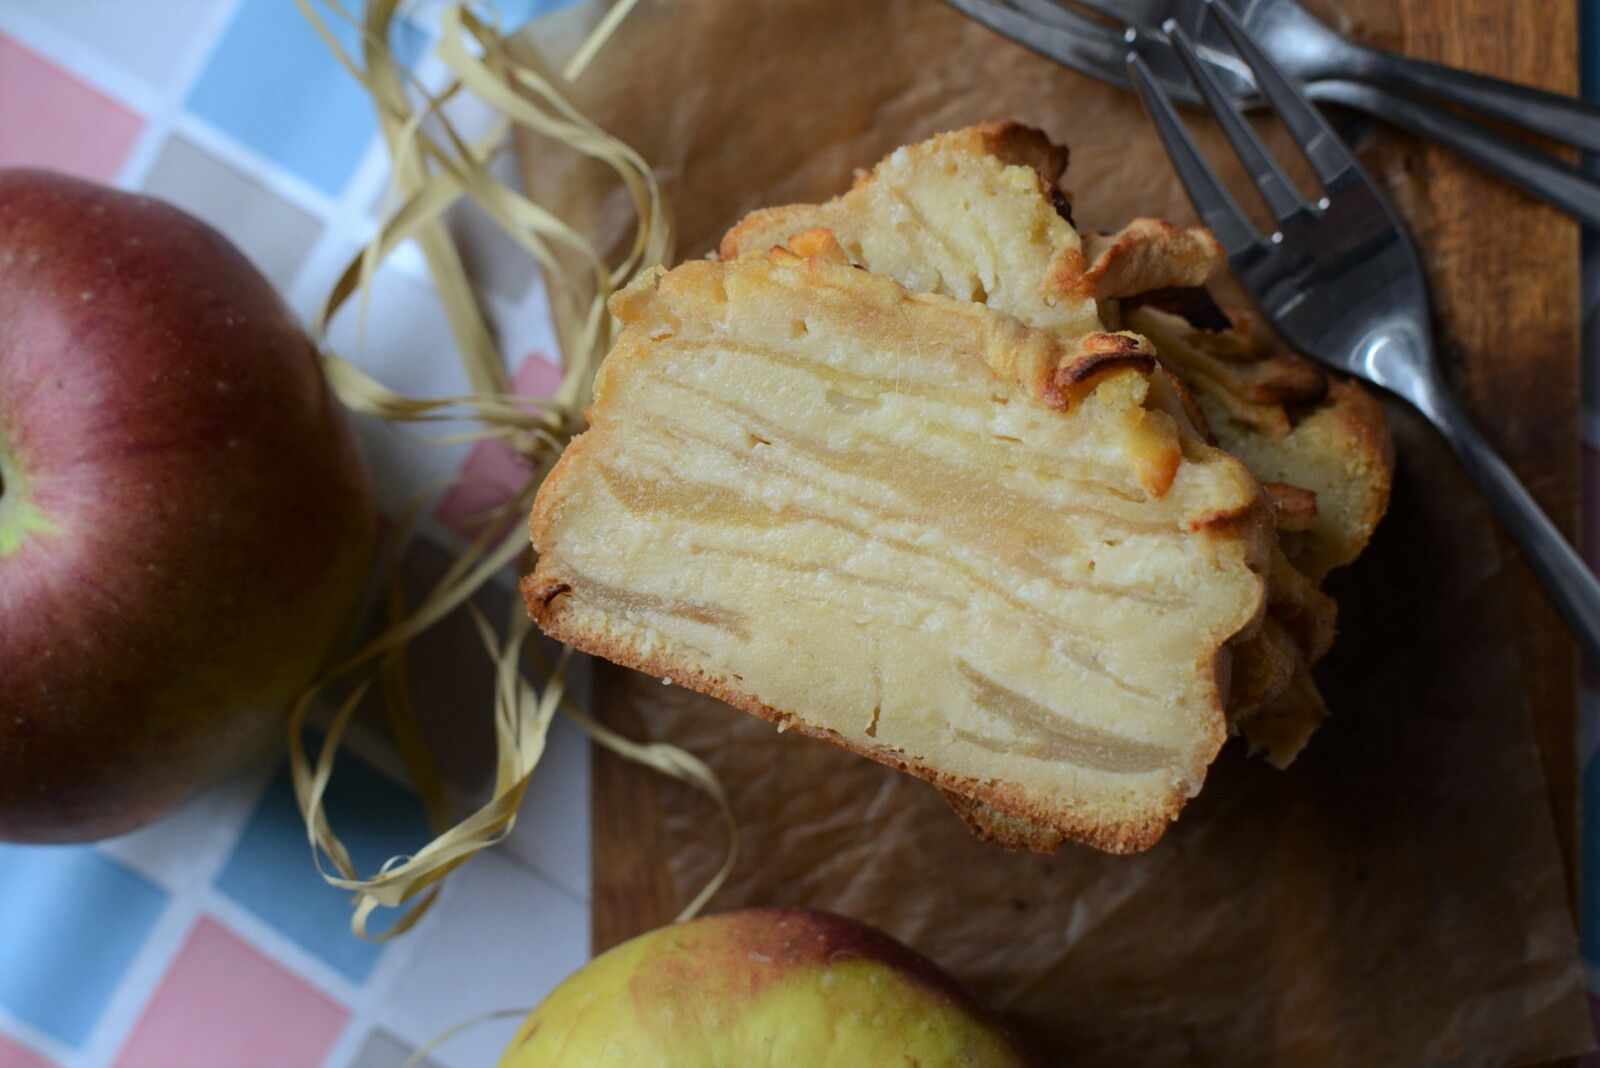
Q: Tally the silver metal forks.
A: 3